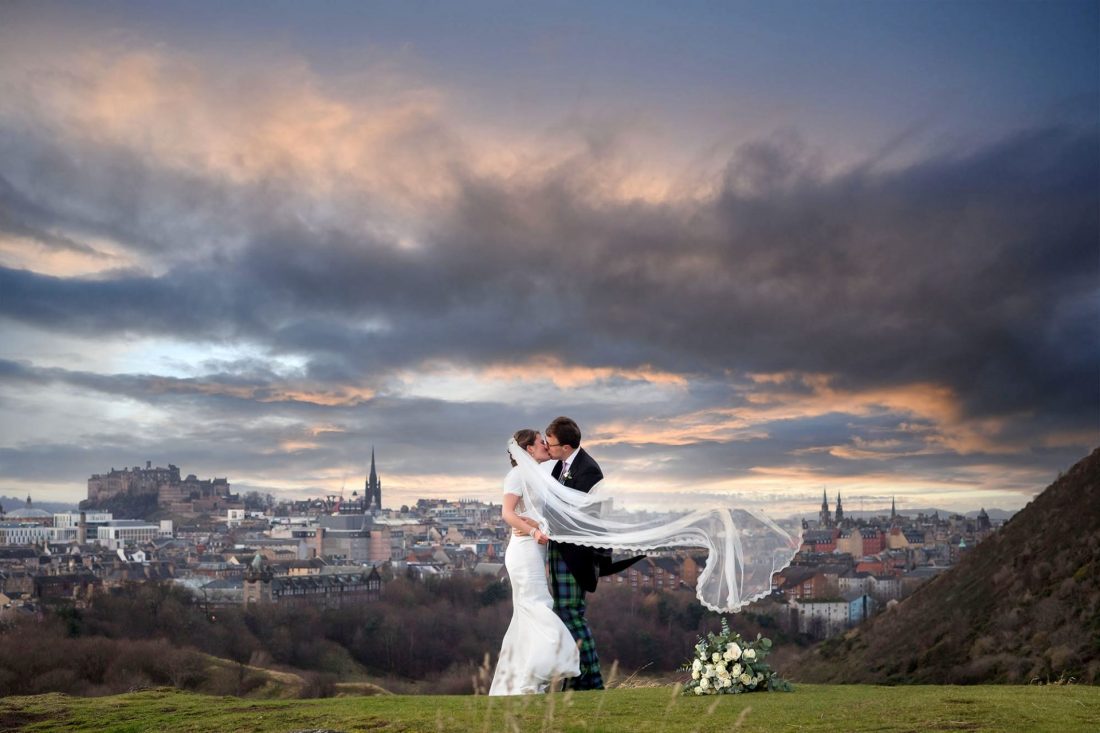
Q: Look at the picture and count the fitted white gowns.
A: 1